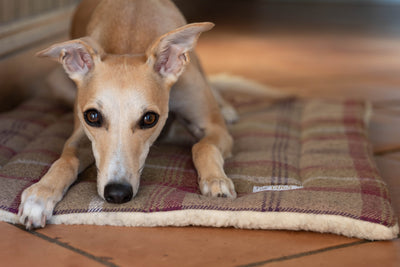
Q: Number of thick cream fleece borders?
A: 1